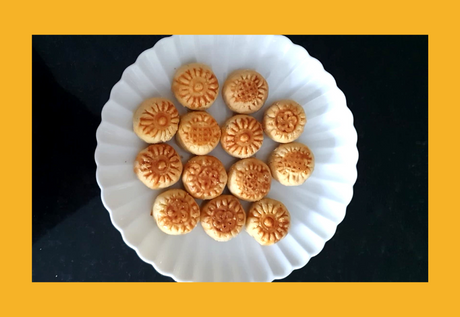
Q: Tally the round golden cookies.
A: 13